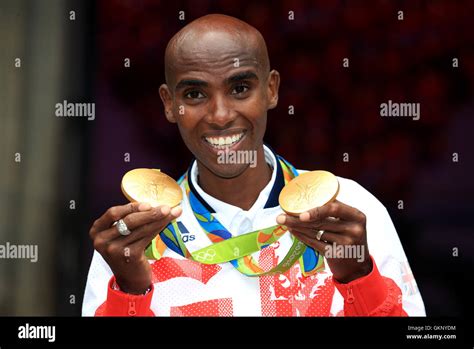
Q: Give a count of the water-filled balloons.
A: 0